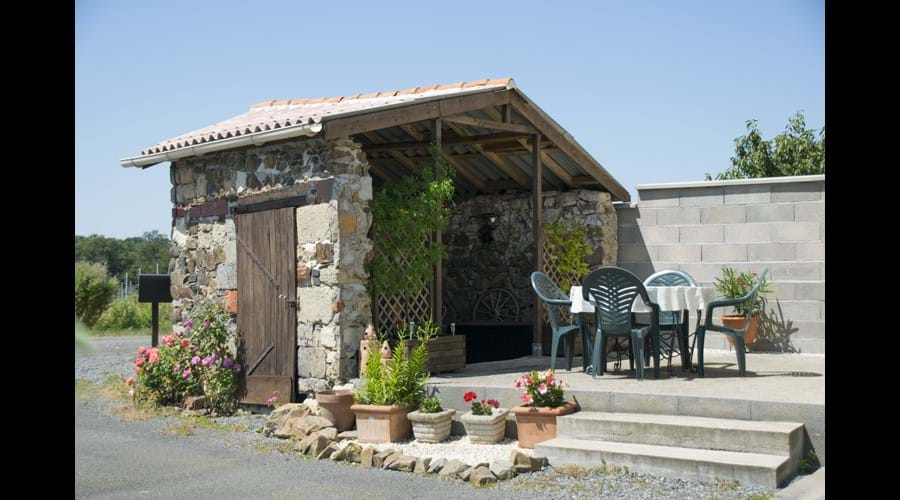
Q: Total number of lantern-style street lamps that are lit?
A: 0